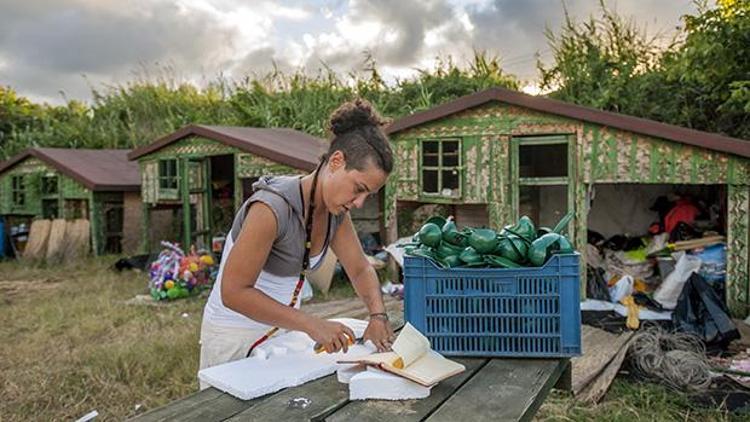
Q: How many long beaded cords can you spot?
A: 1